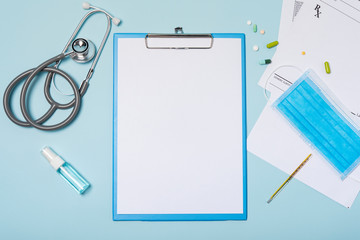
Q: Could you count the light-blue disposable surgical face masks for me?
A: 1